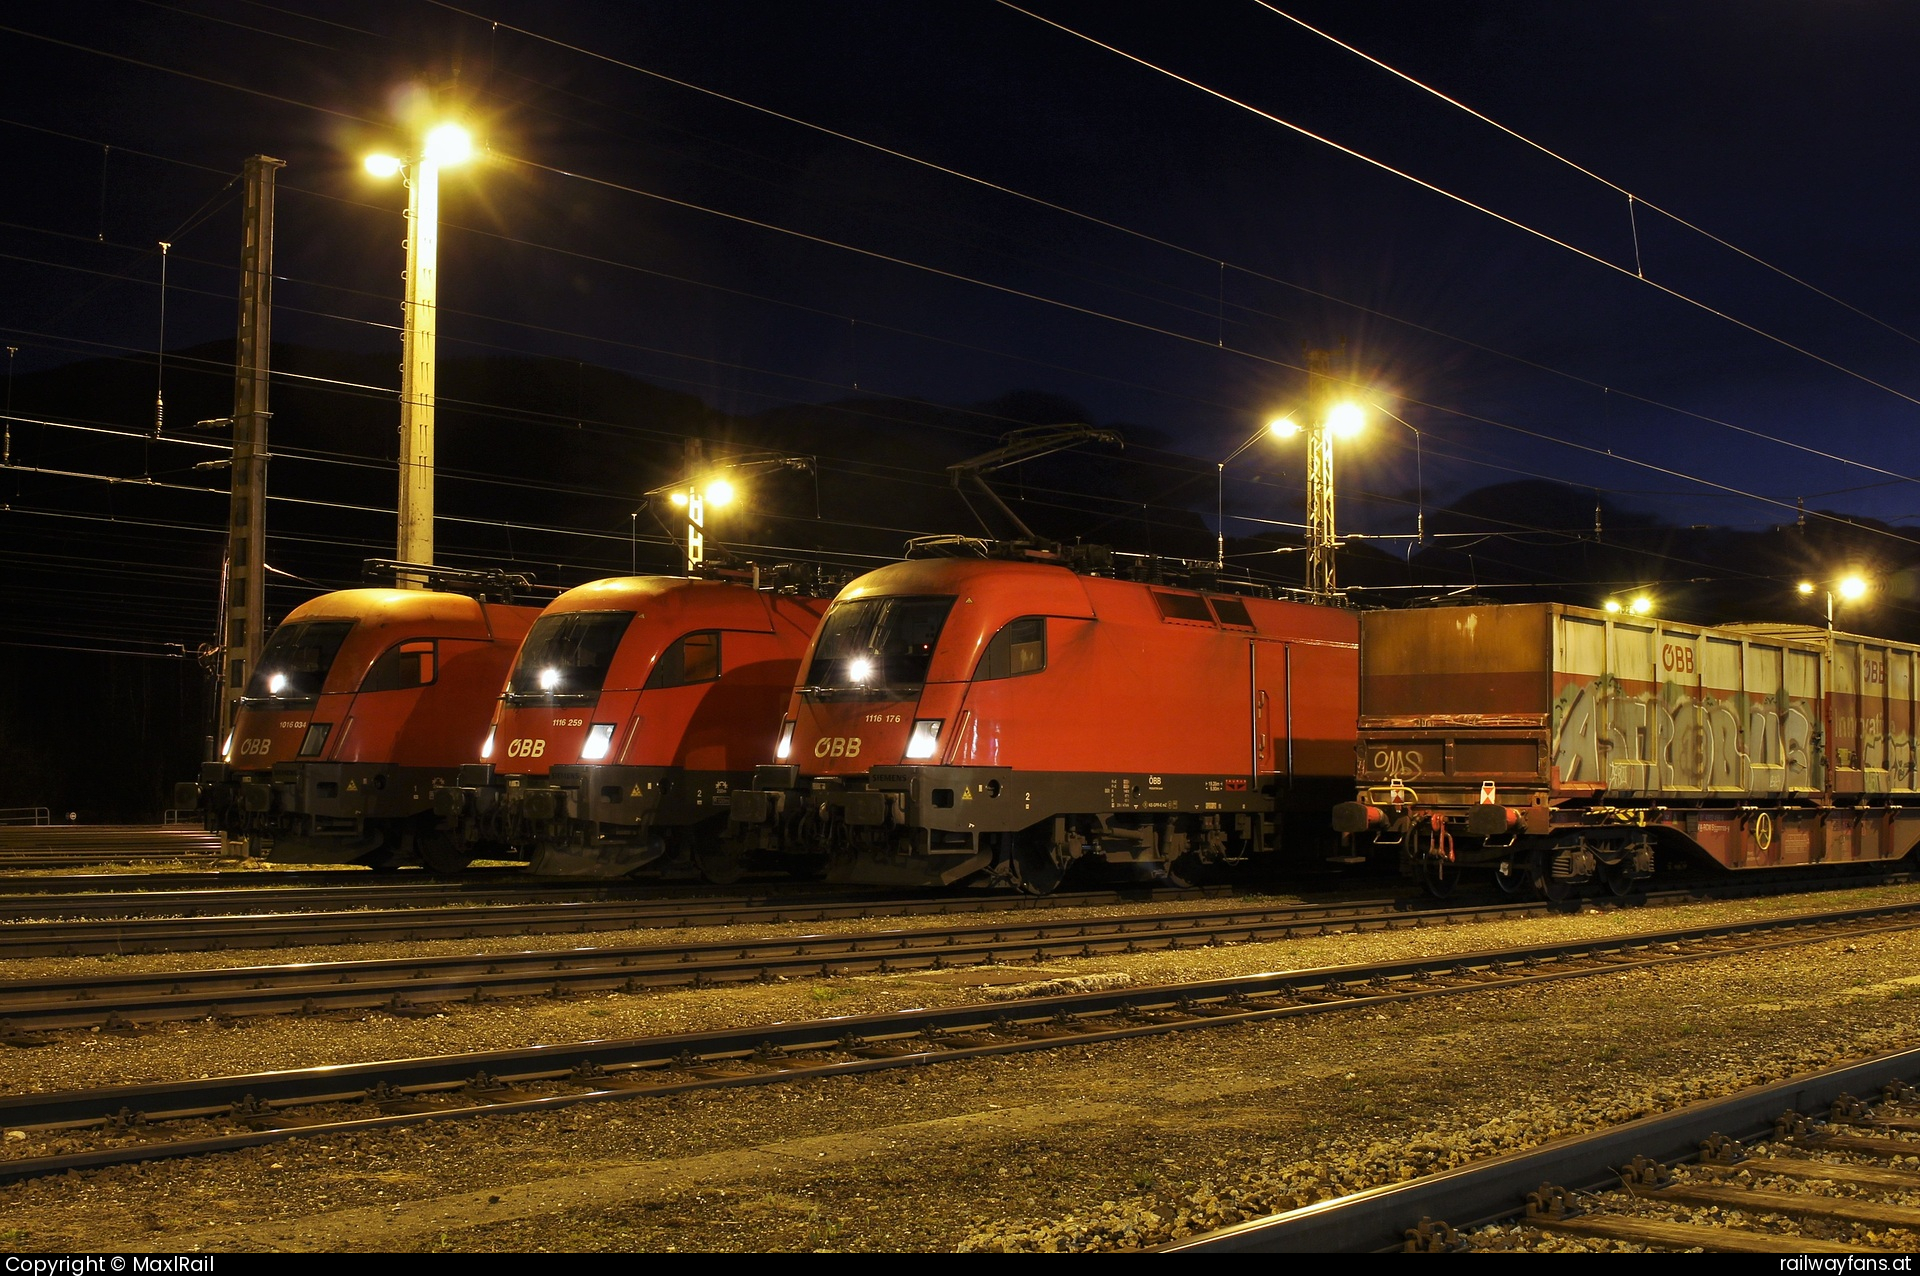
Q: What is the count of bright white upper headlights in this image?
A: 3